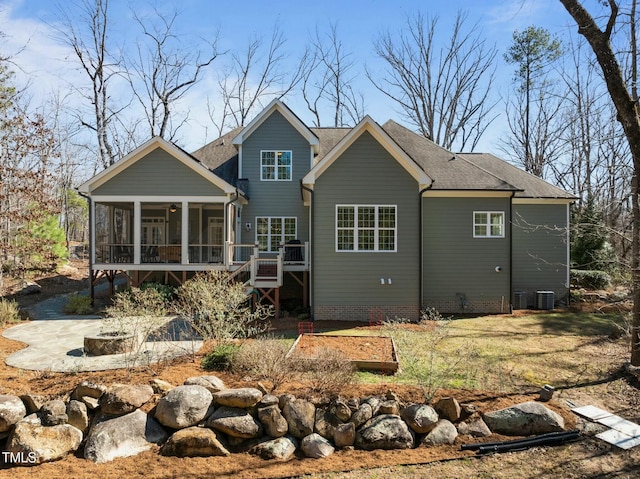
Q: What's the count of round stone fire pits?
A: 1